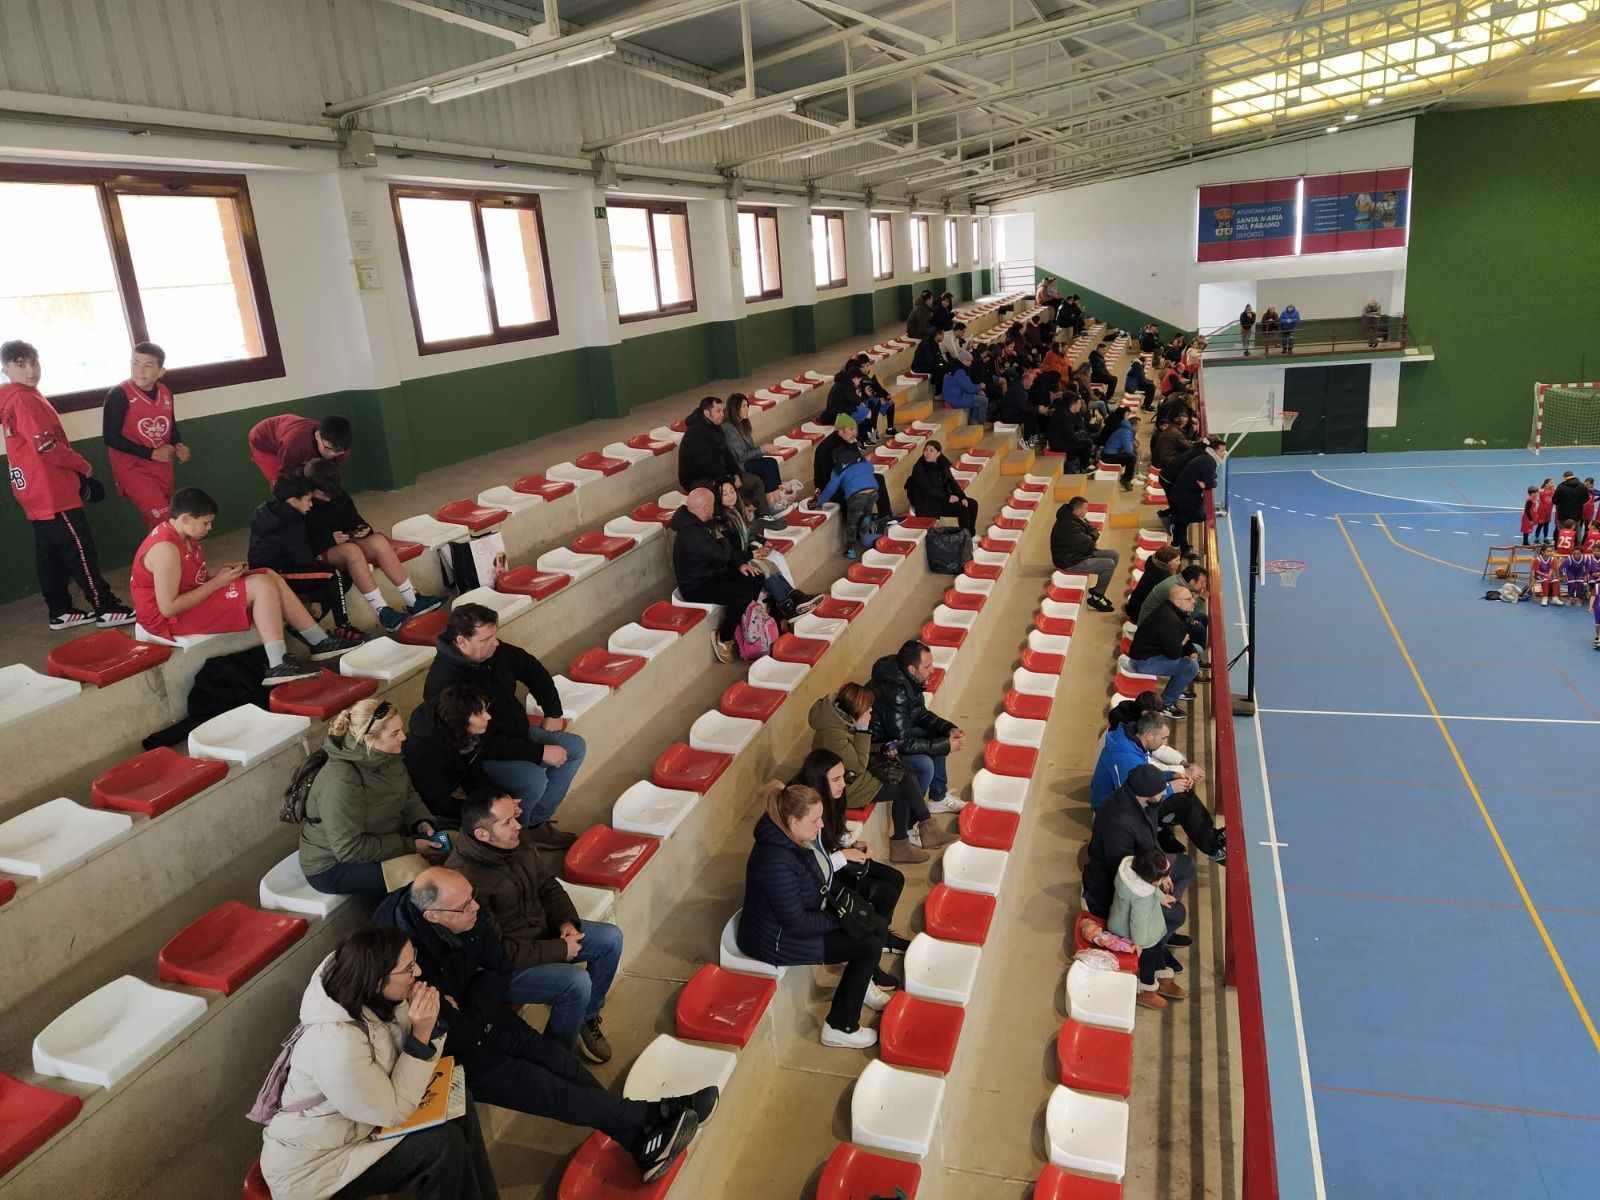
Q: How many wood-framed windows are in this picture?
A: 9